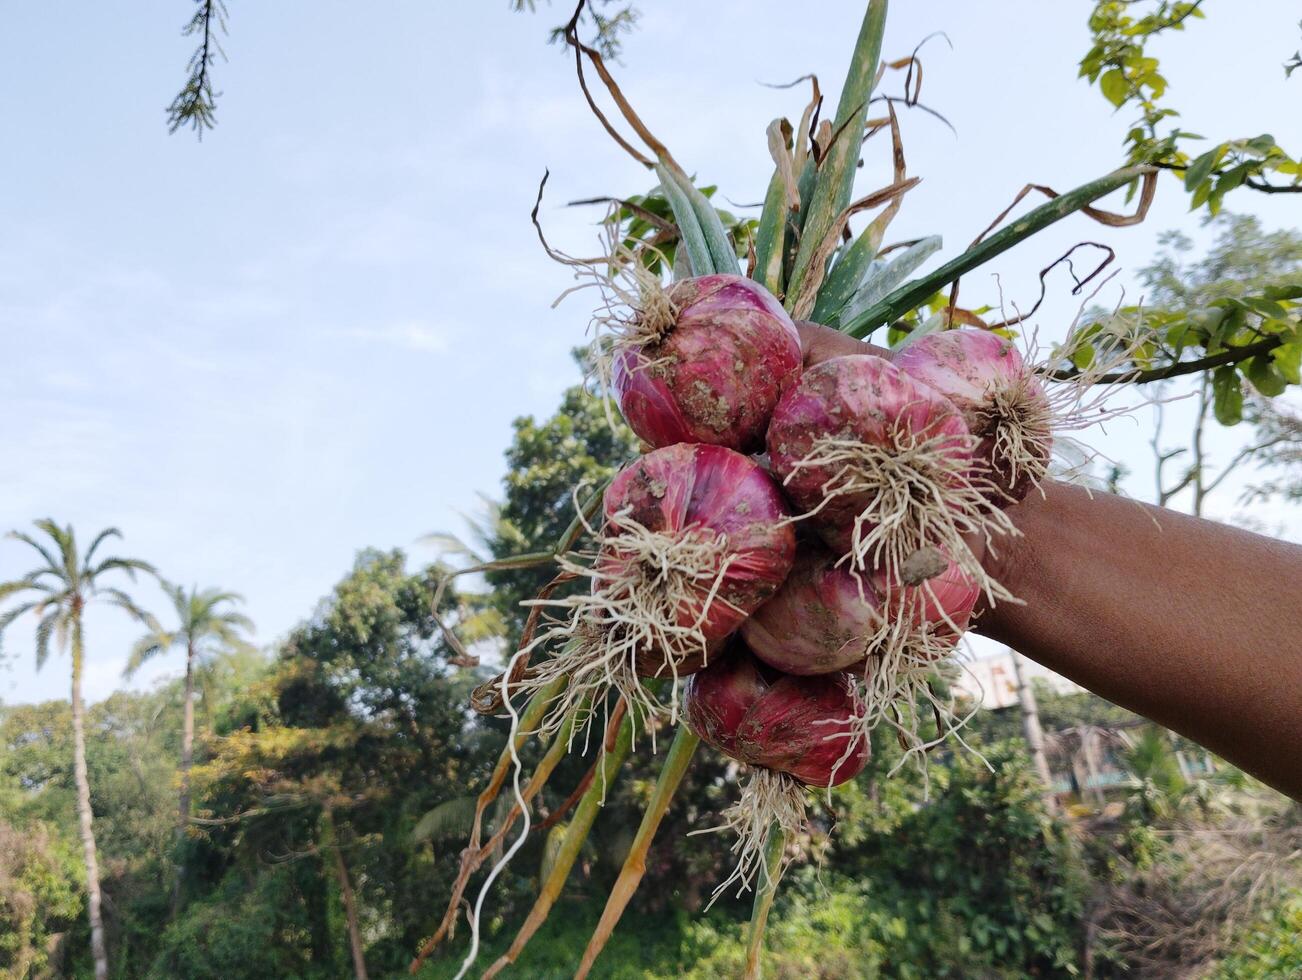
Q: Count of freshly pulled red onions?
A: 6